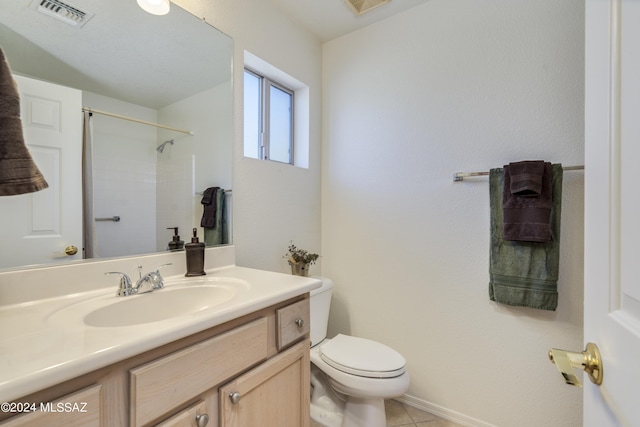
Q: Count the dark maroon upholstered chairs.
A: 0